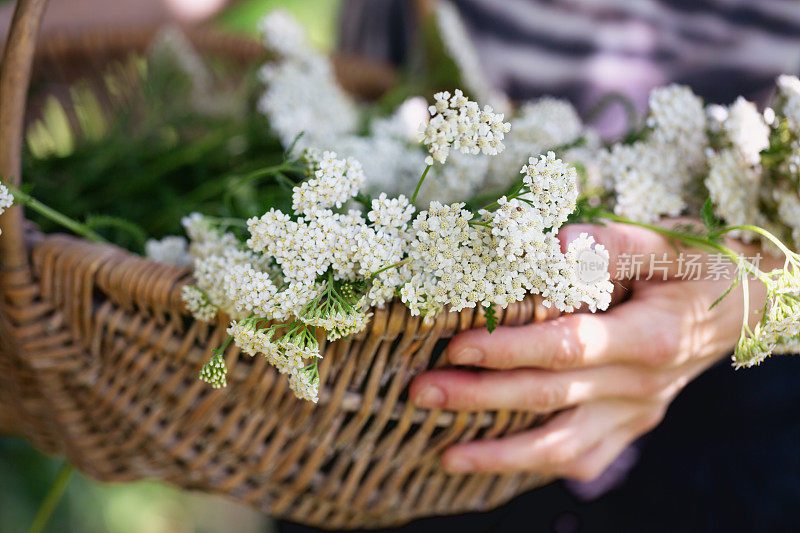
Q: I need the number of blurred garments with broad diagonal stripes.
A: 1